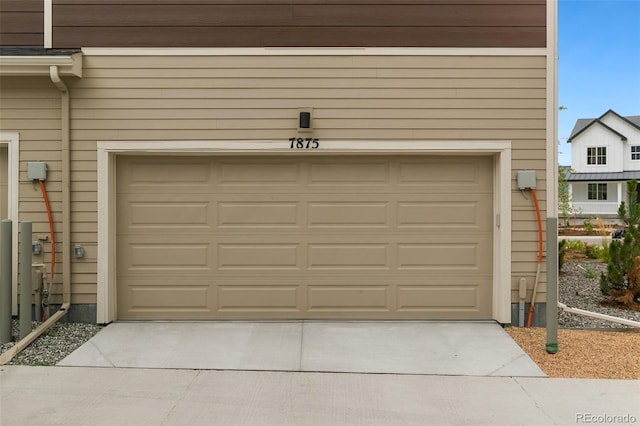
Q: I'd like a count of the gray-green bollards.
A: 3